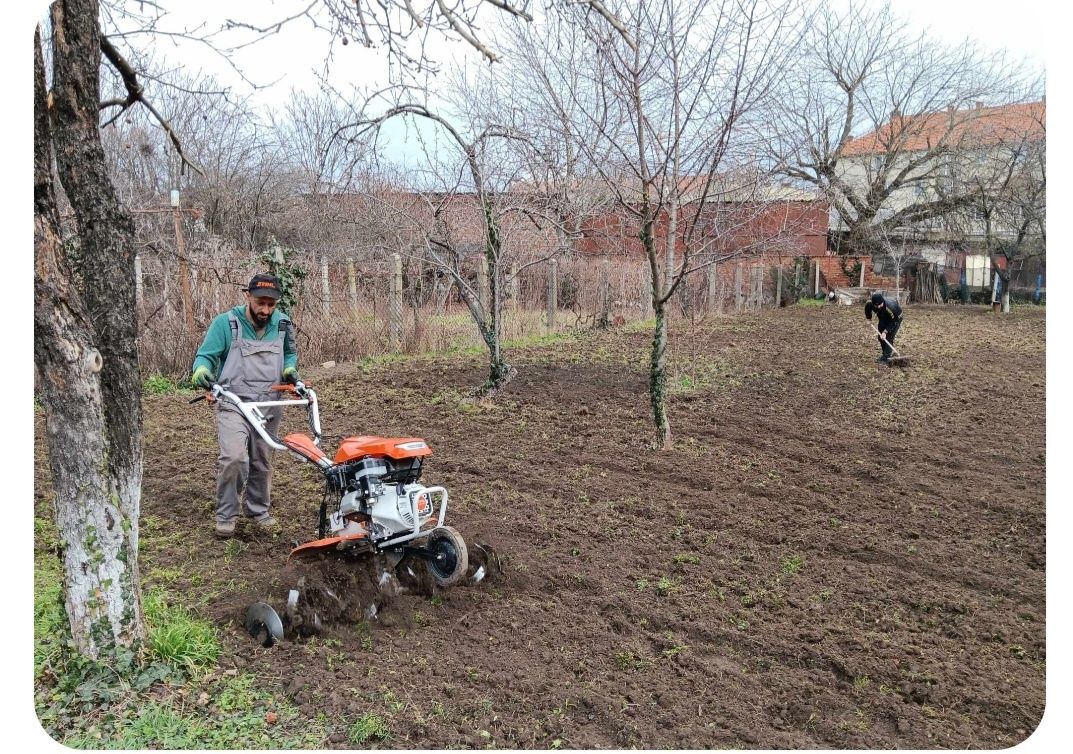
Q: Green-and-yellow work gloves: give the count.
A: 2